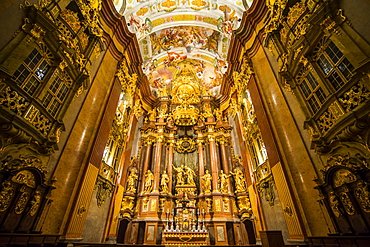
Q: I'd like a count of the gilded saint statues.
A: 8